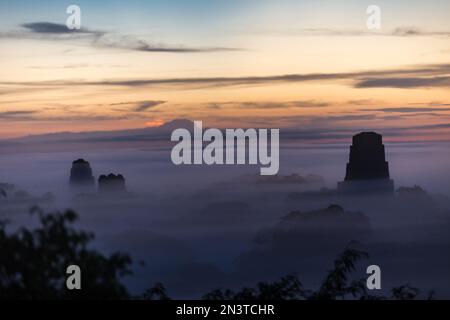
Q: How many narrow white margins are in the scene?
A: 0